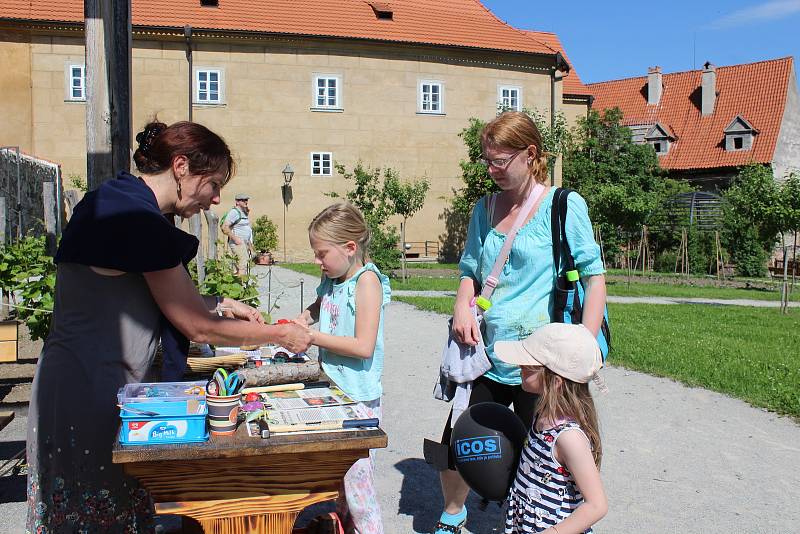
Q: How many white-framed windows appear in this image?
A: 6